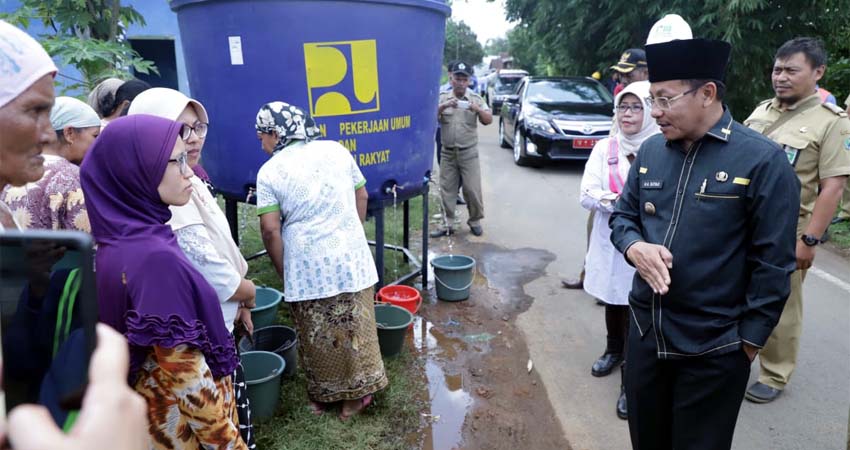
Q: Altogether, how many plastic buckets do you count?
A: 6